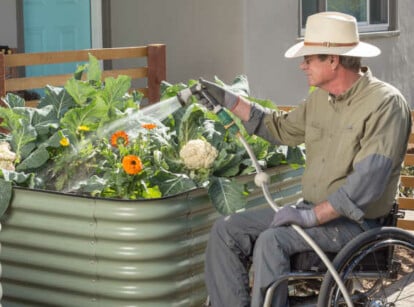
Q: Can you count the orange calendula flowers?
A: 3